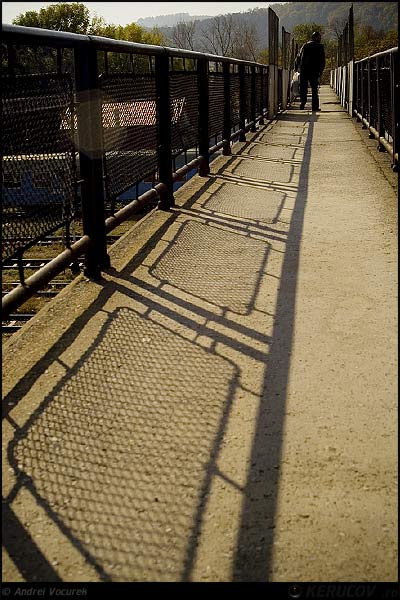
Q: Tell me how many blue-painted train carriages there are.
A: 1